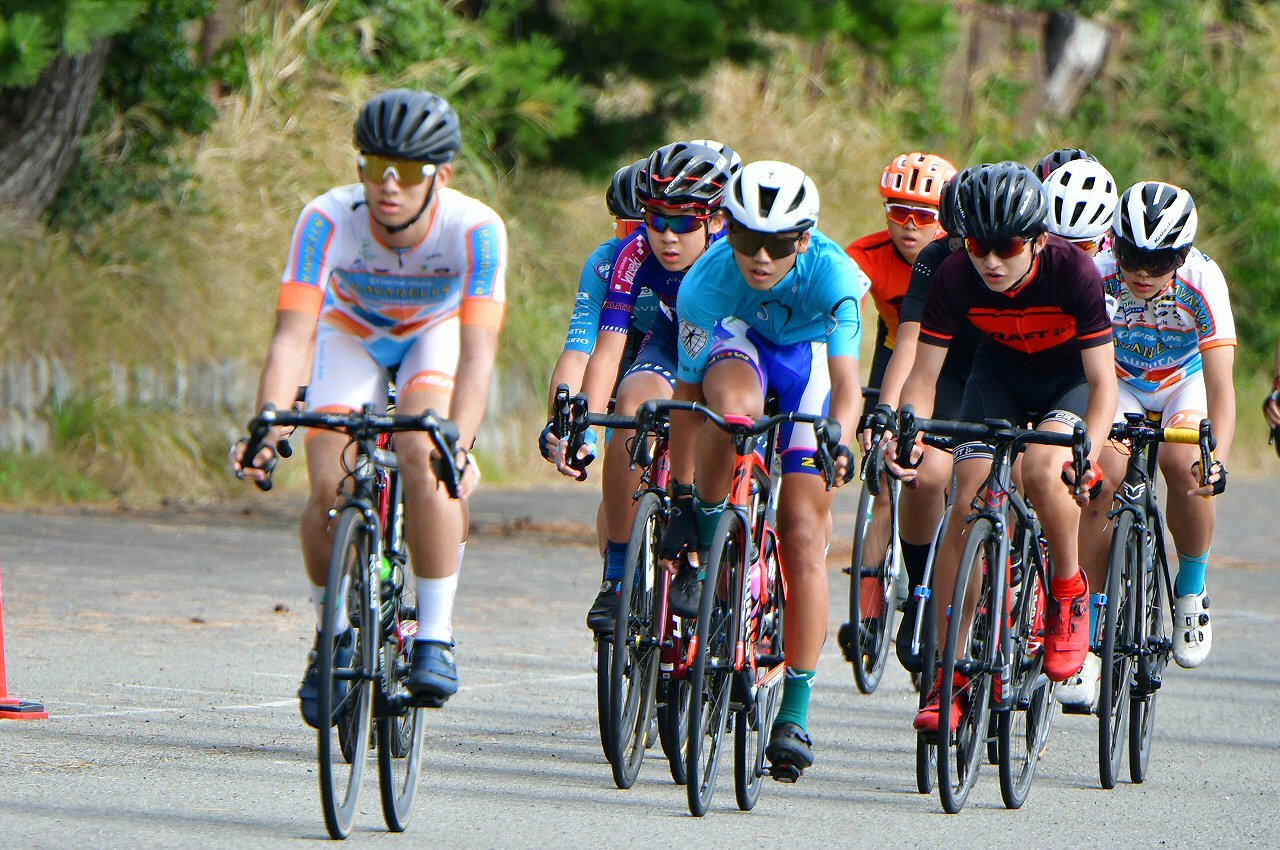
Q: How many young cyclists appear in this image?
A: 11